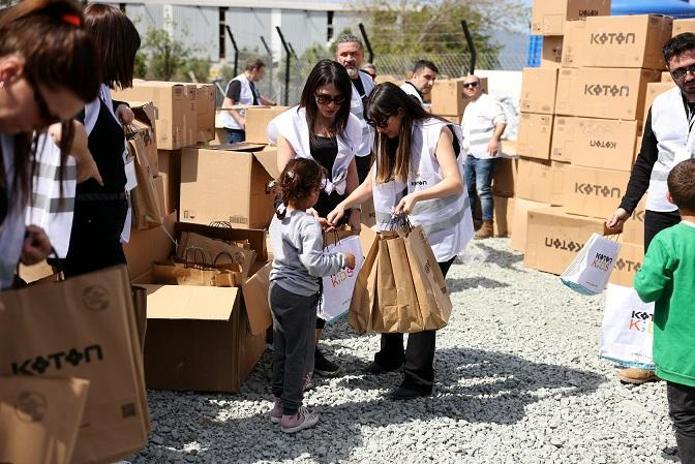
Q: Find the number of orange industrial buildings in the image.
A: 0